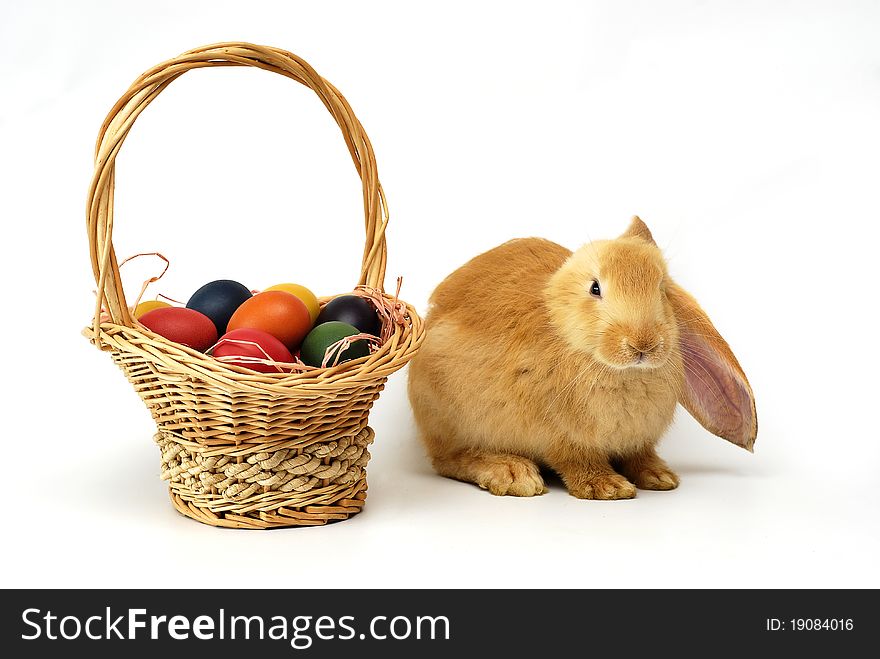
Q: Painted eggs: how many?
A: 8